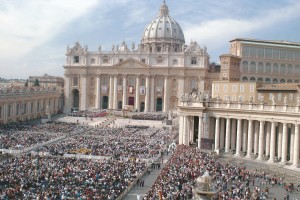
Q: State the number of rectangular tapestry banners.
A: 5